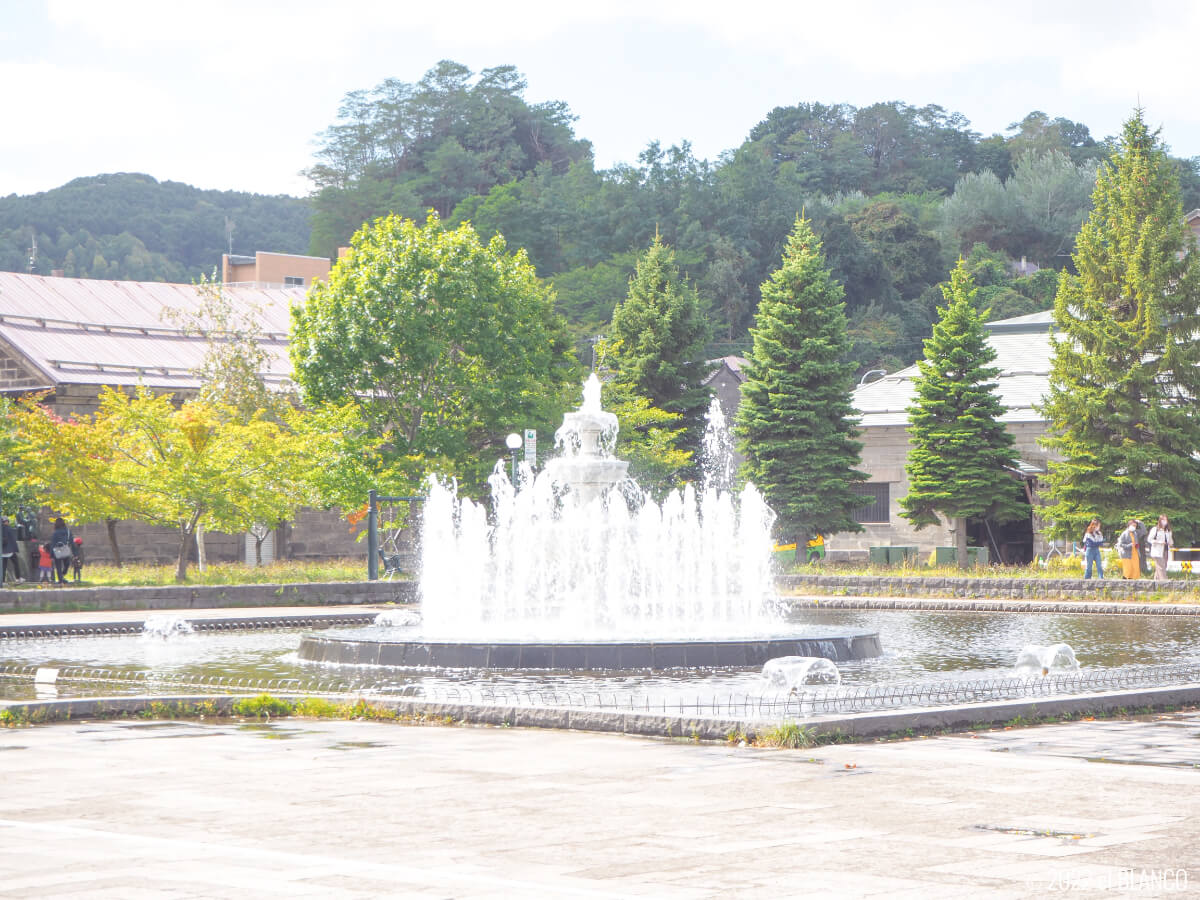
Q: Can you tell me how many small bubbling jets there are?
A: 4